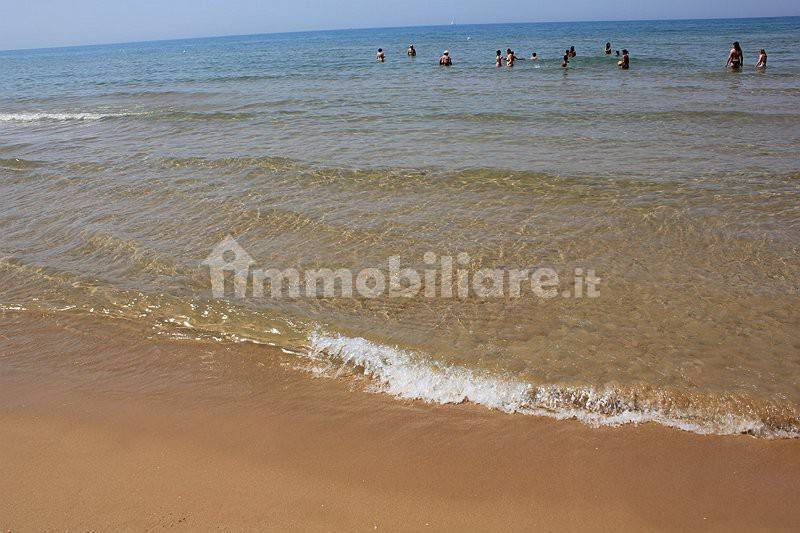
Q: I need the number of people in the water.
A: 15